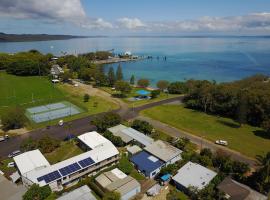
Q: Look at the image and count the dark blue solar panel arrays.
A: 3